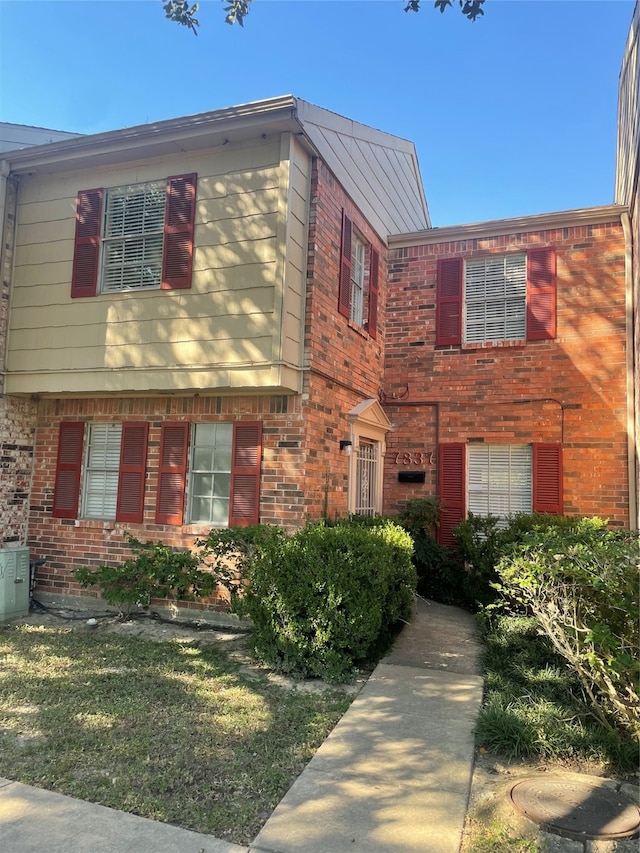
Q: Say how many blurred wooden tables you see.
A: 0